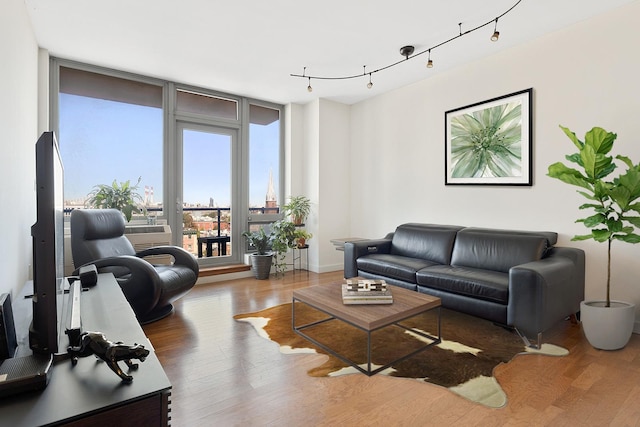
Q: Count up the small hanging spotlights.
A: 4